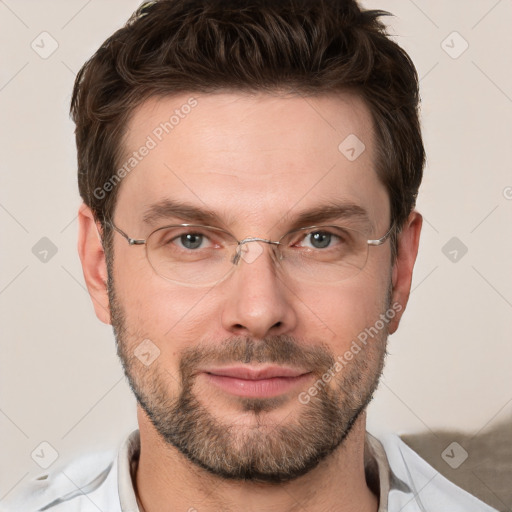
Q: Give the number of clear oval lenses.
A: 2